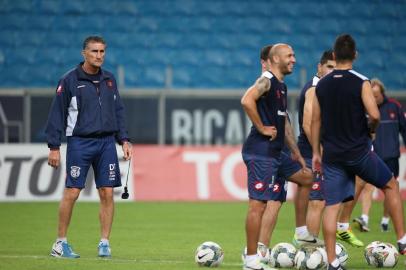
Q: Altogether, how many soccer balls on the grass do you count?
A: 6